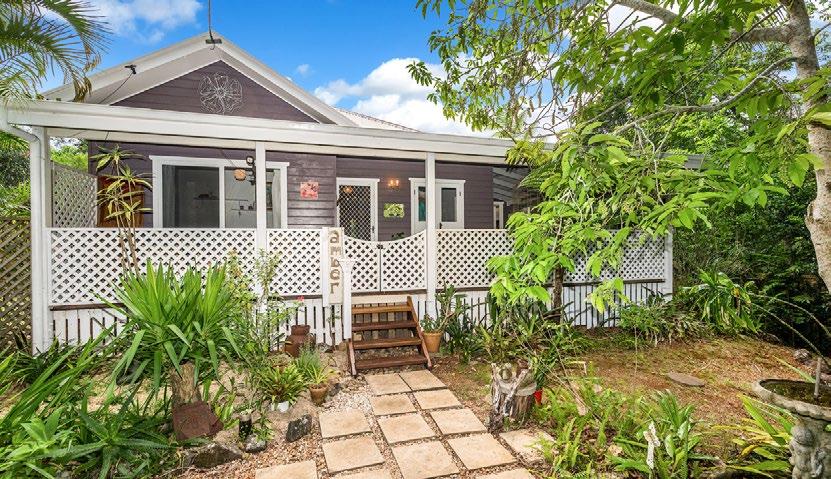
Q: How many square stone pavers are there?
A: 14